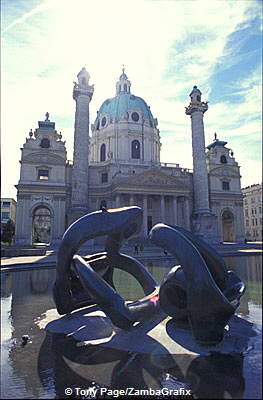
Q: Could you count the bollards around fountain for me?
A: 0